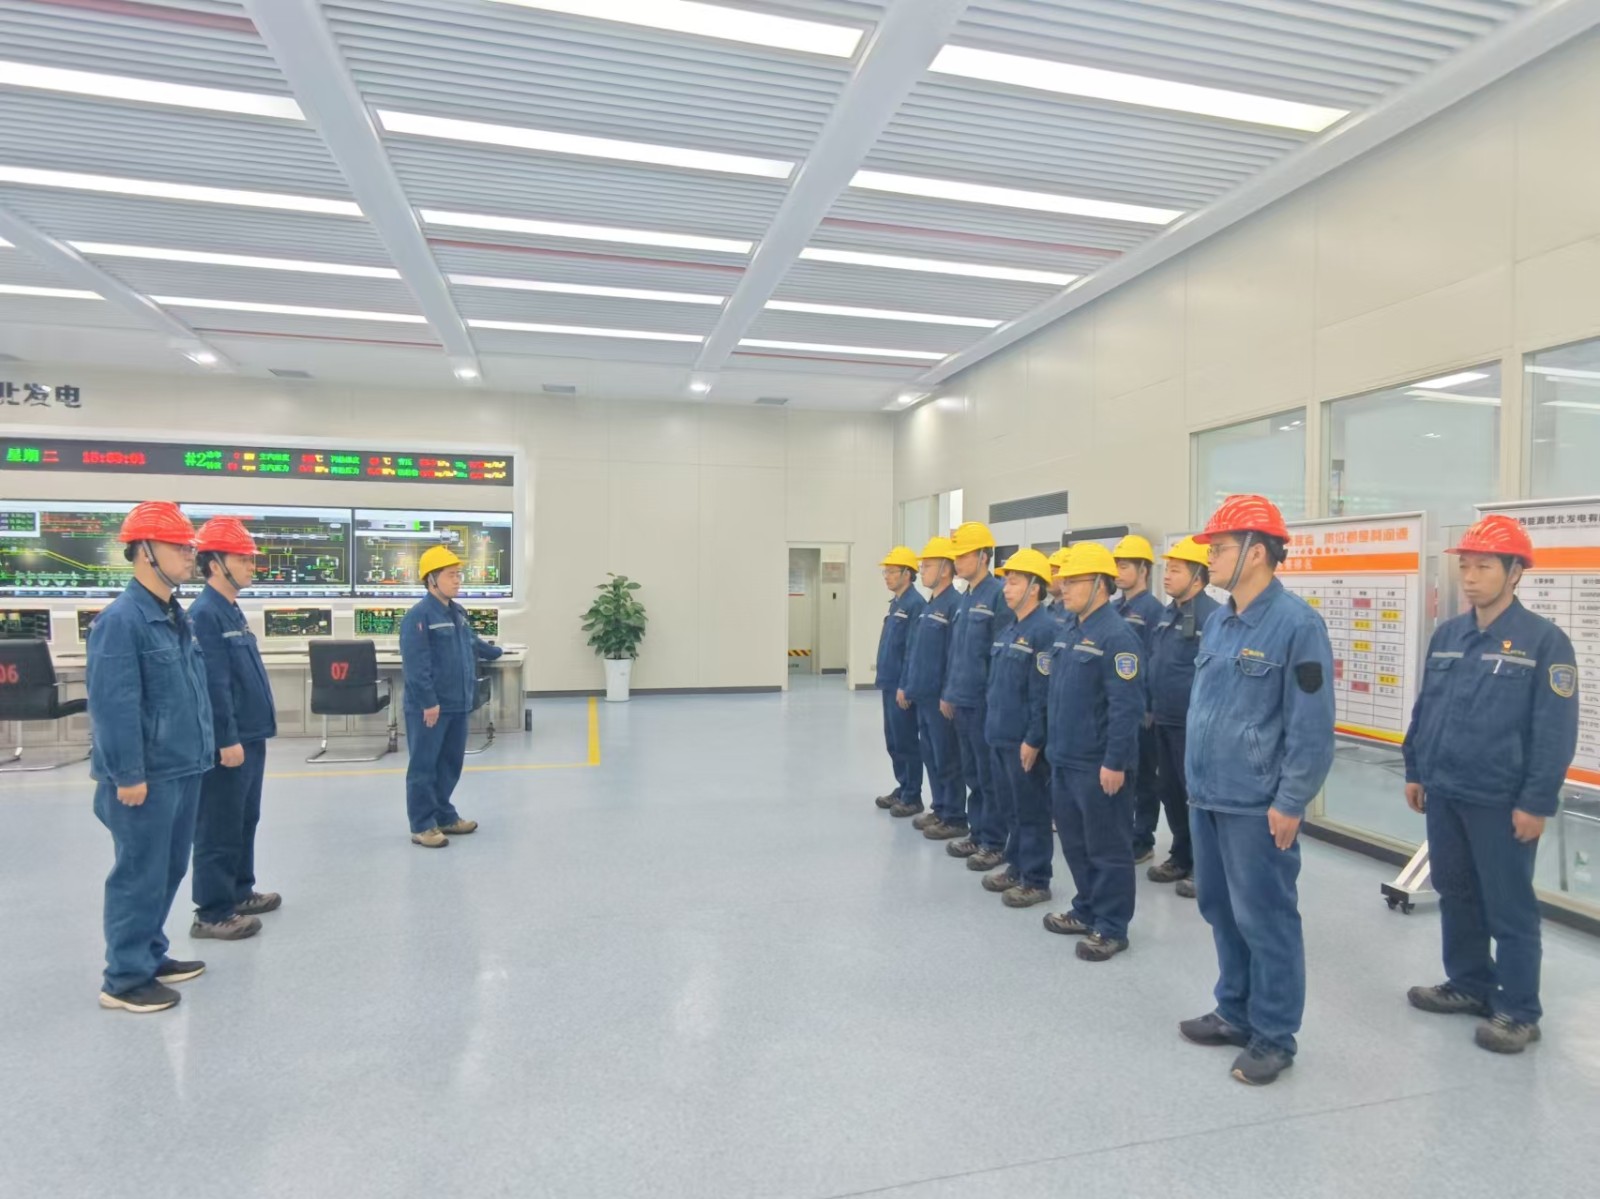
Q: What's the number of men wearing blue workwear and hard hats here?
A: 13